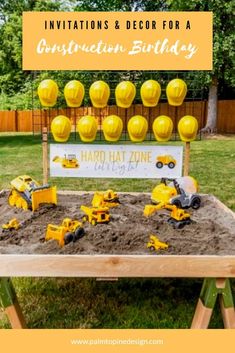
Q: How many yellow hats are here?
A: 12